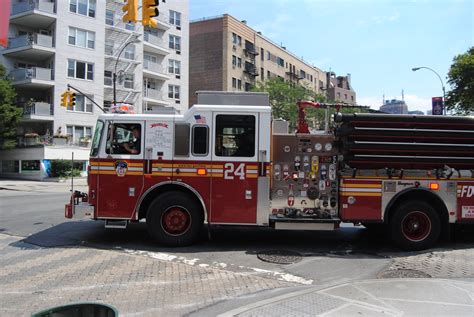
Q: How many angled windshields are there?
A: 1